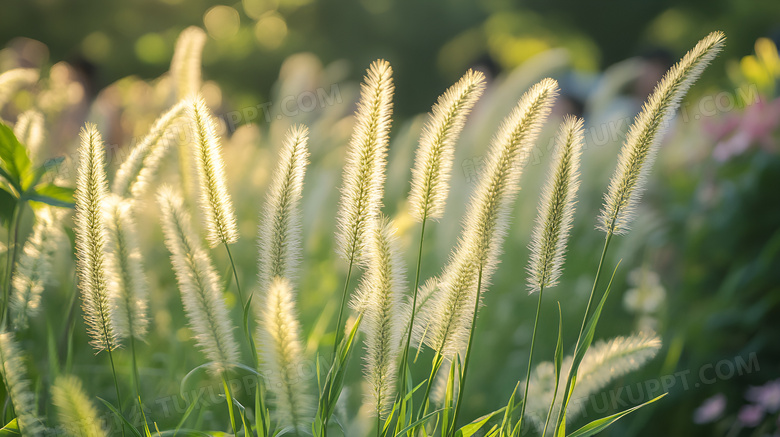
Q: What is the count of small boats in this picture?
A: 0